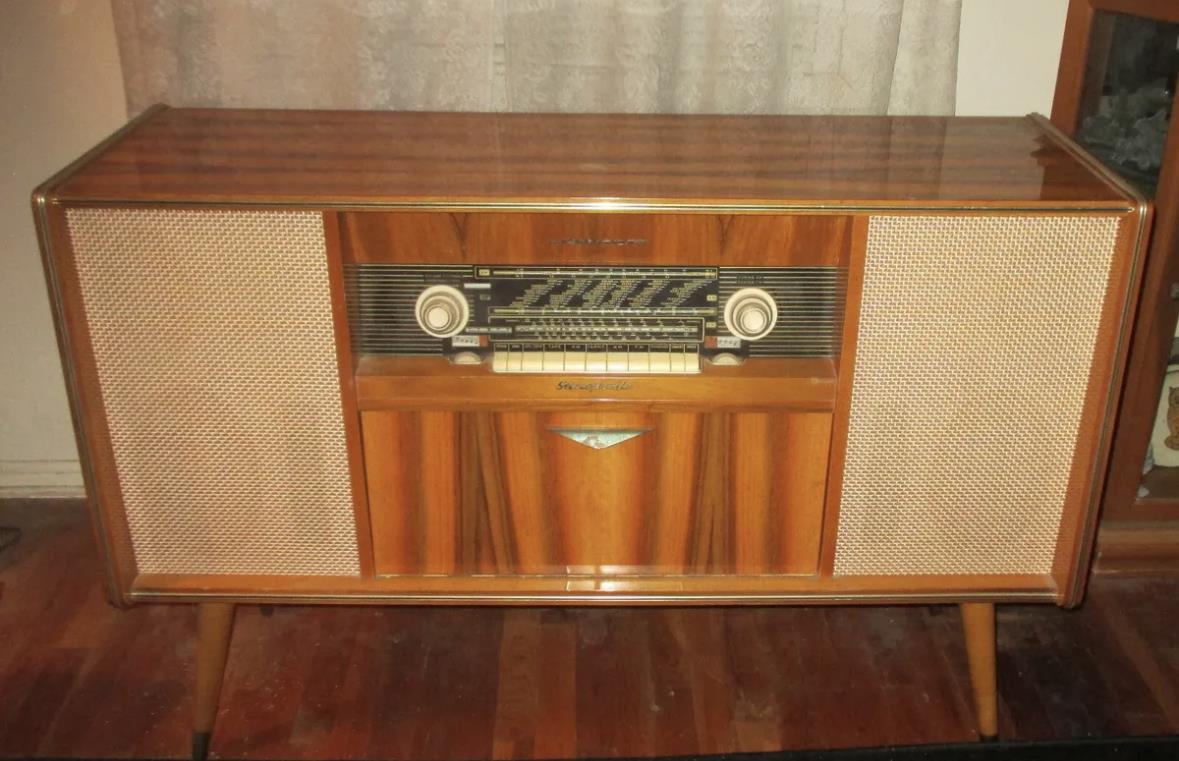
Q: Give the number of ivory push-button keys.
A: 11